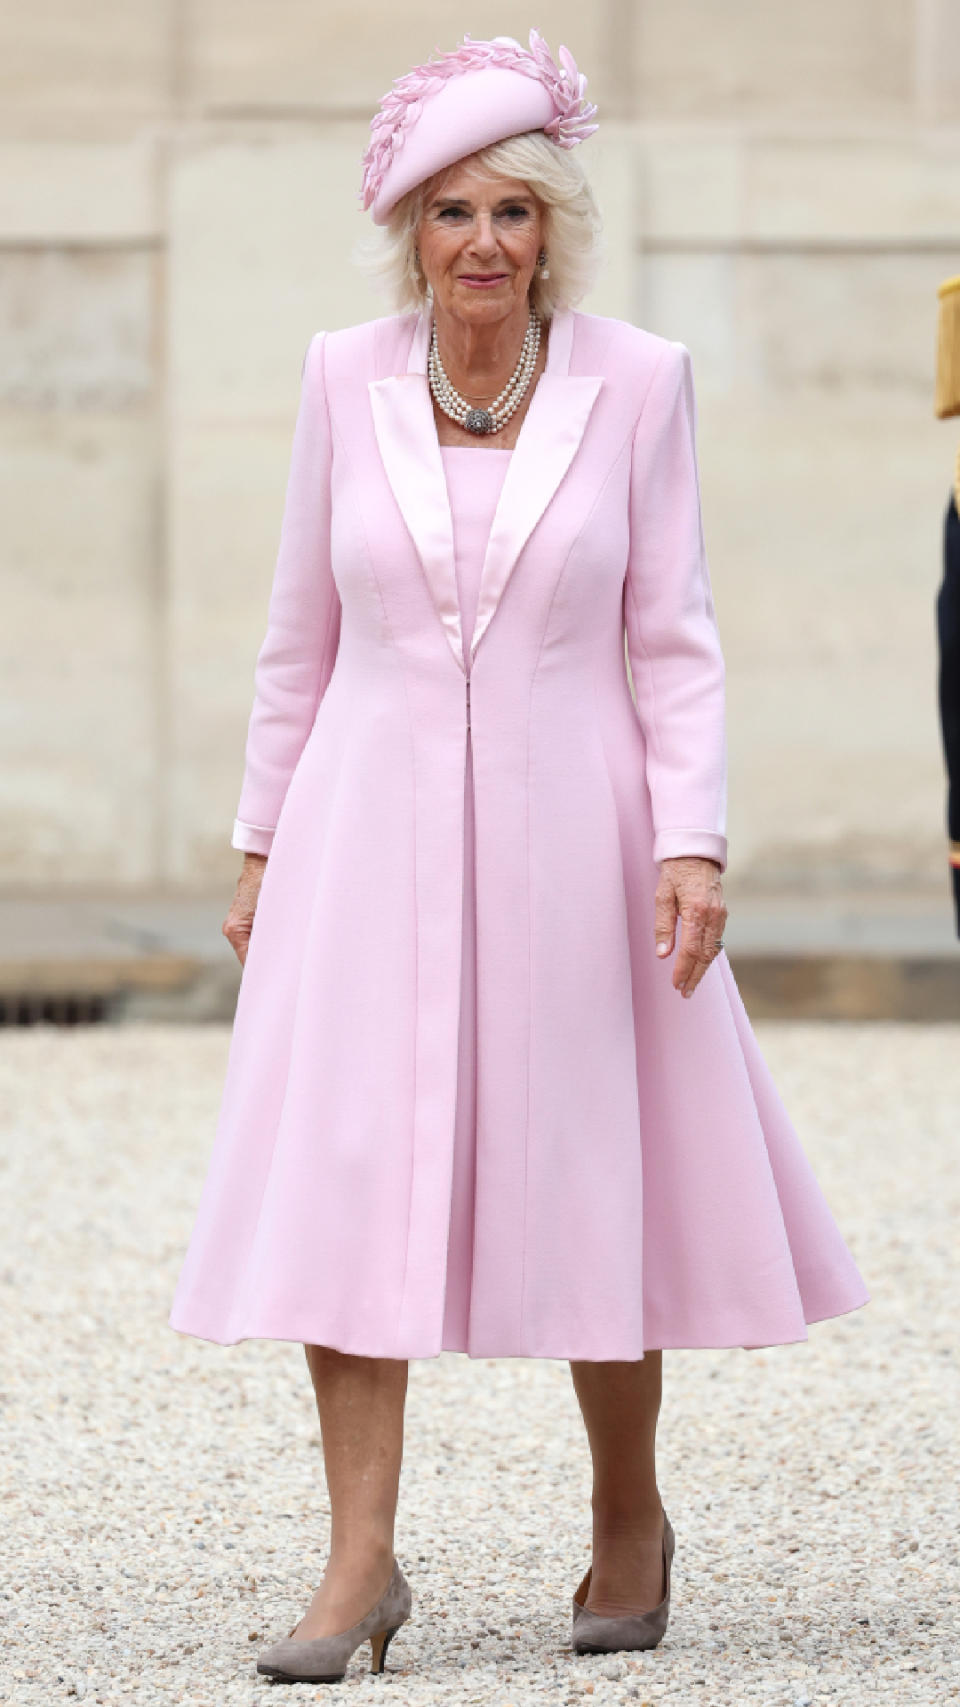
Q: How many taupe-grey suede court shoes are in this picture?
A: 2